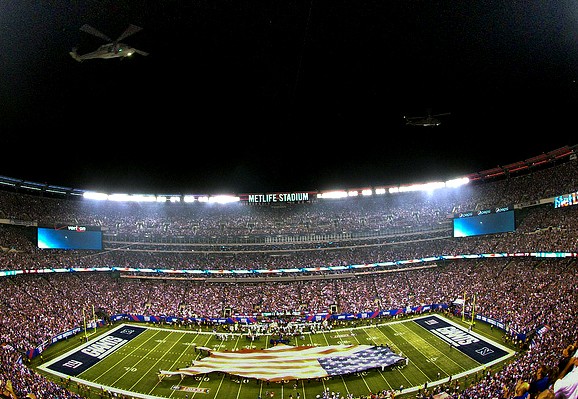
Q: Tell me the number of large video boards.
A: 2